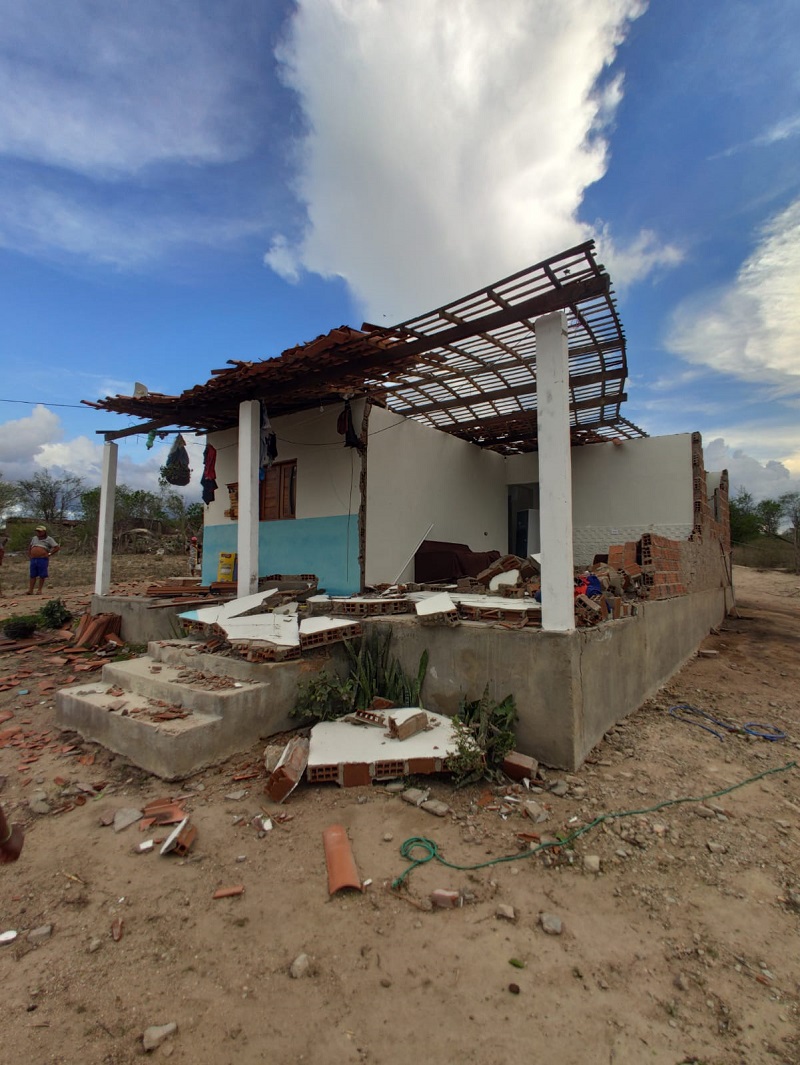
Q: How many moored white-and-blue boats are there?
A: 0